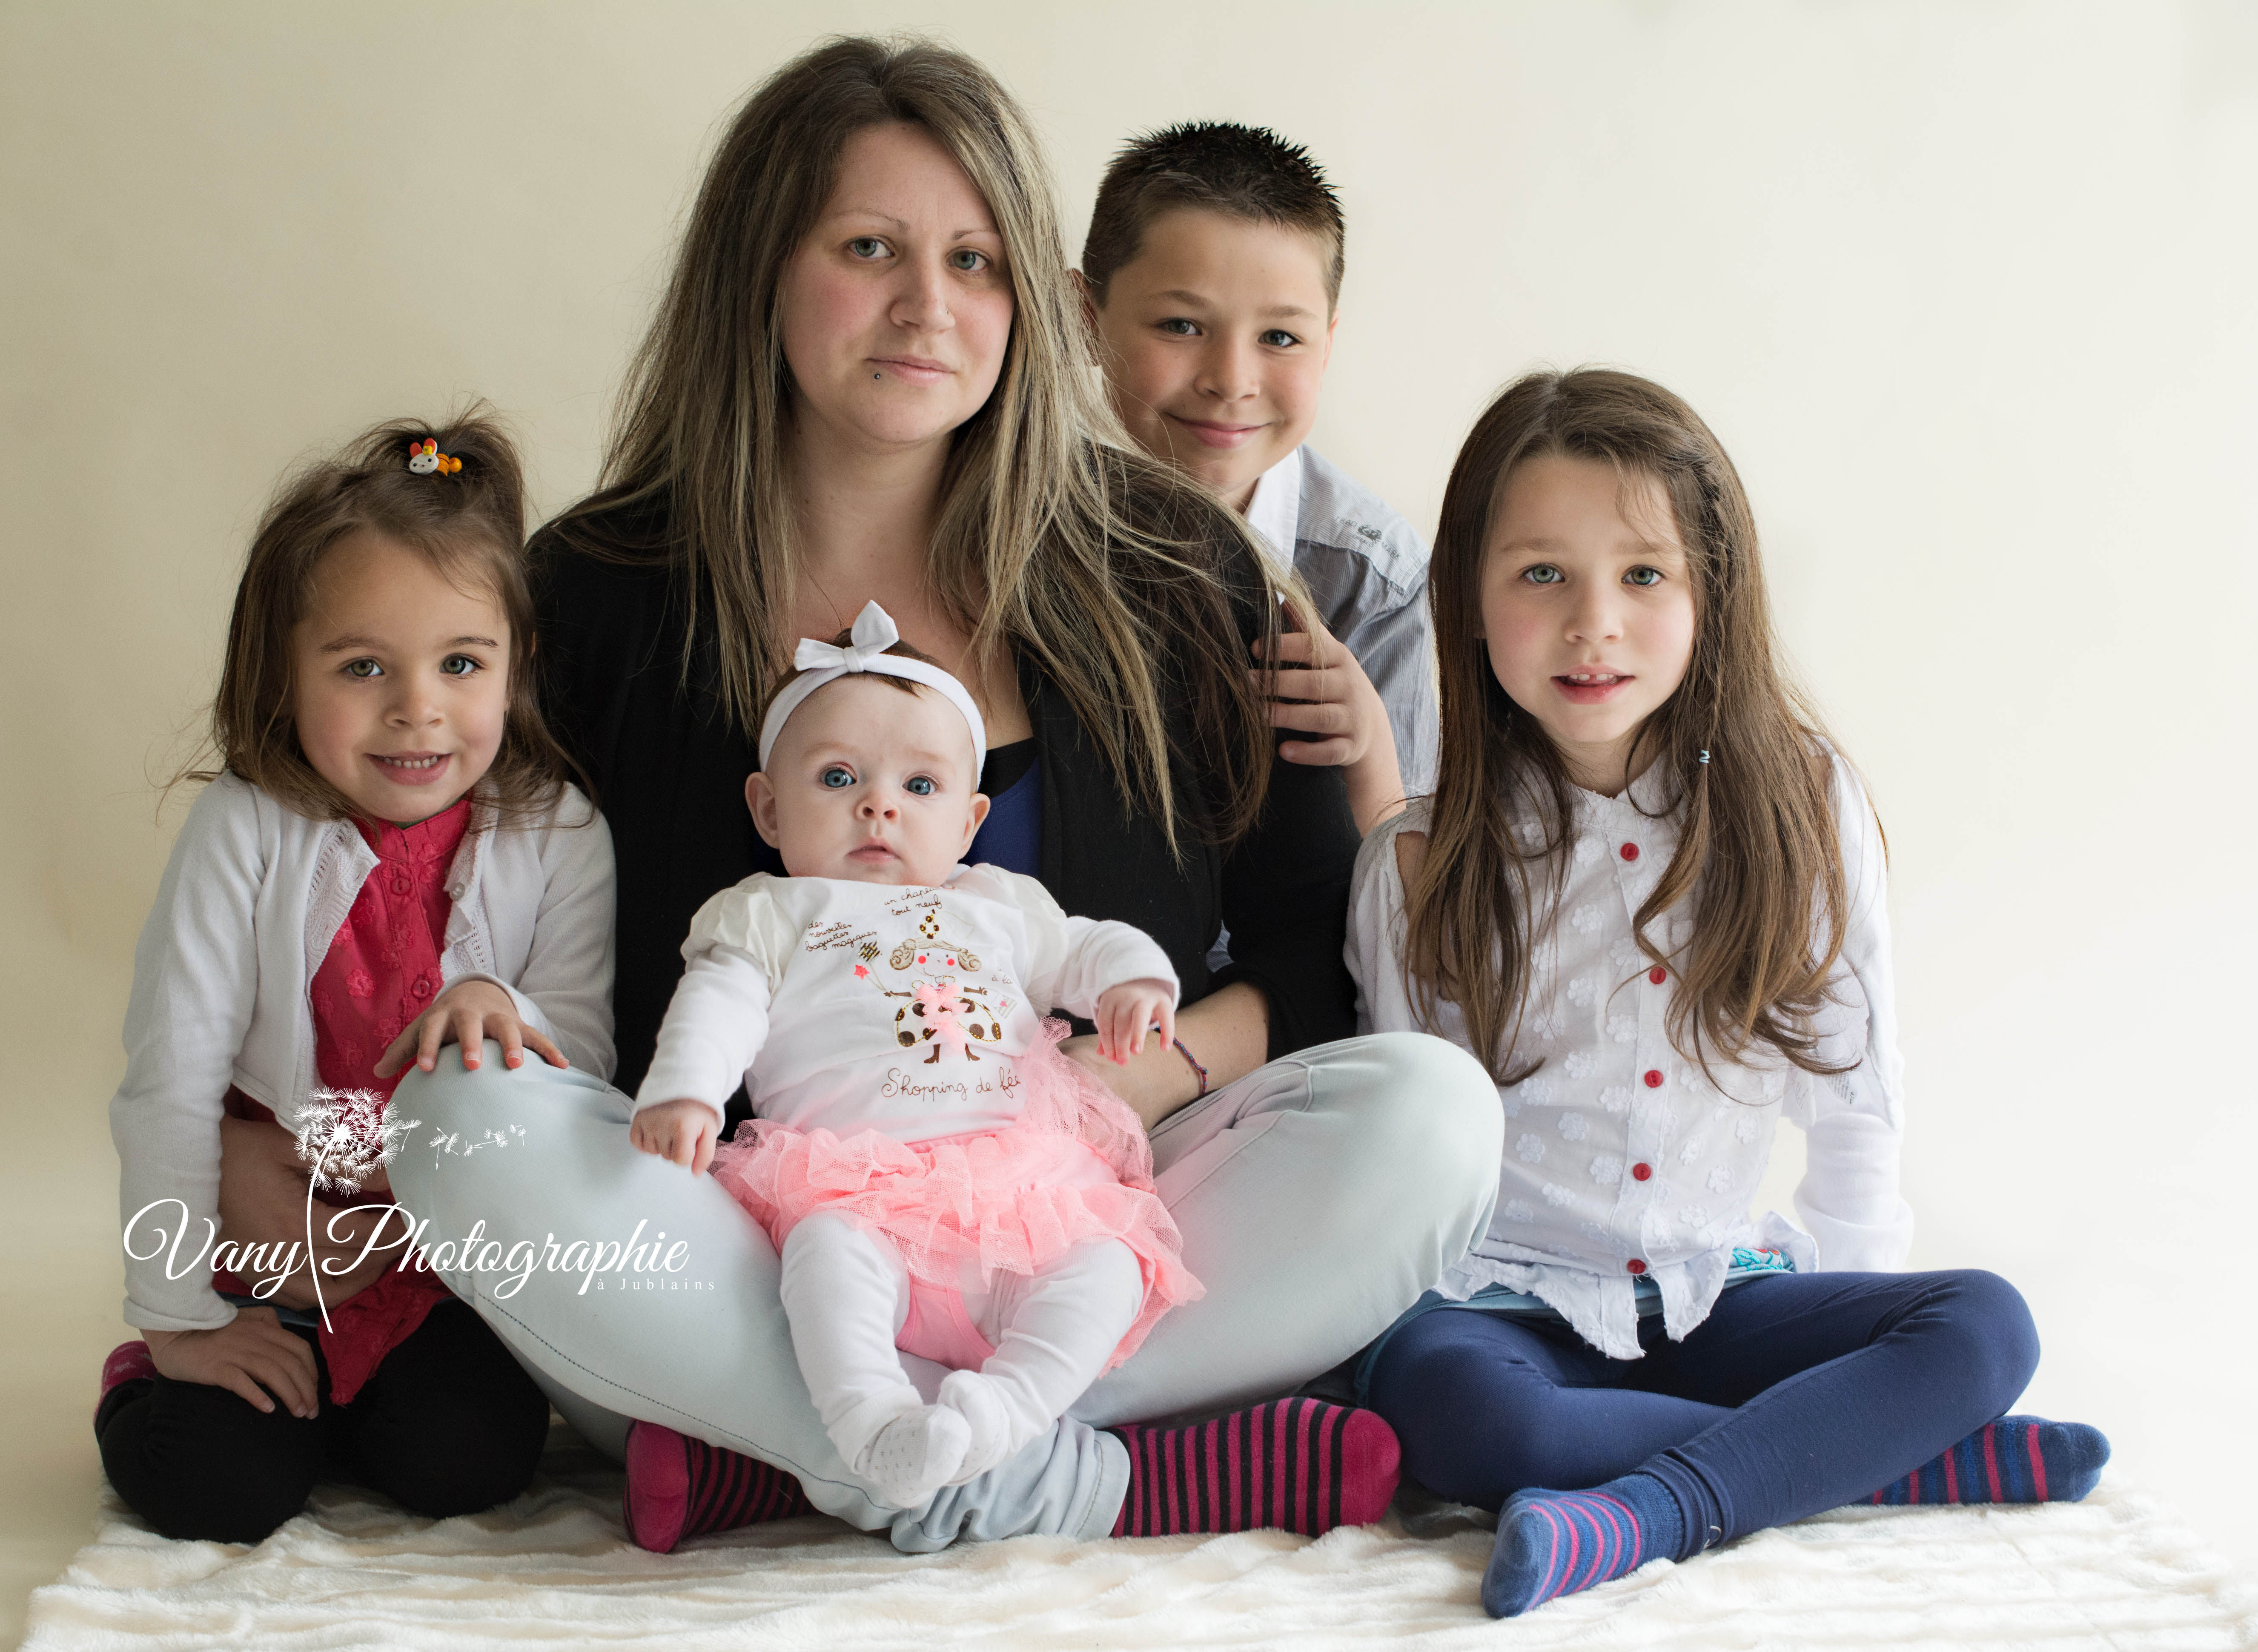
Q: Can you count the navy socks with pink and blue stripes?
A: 2